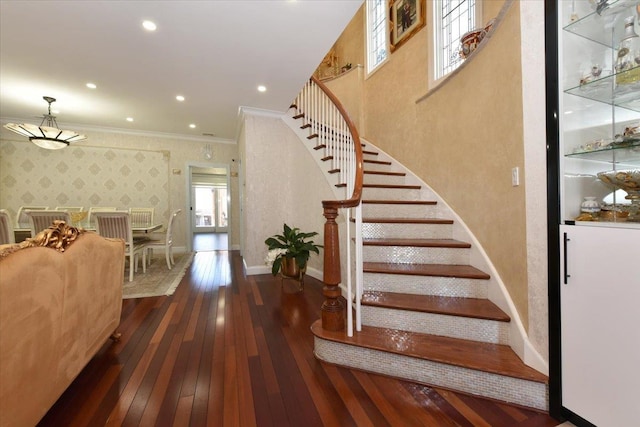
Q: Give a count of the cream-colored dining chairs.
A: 8